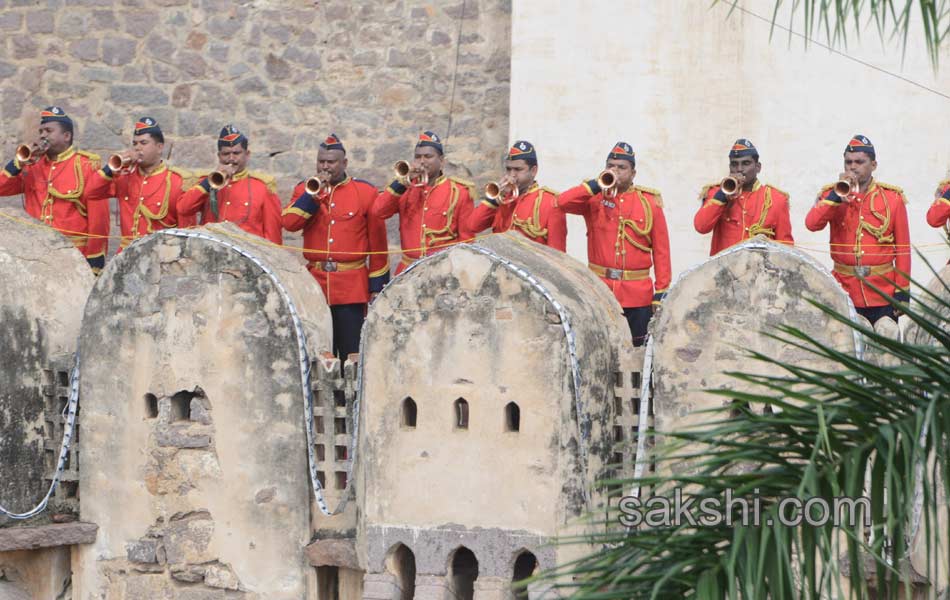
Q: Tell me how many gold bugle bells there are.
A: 9